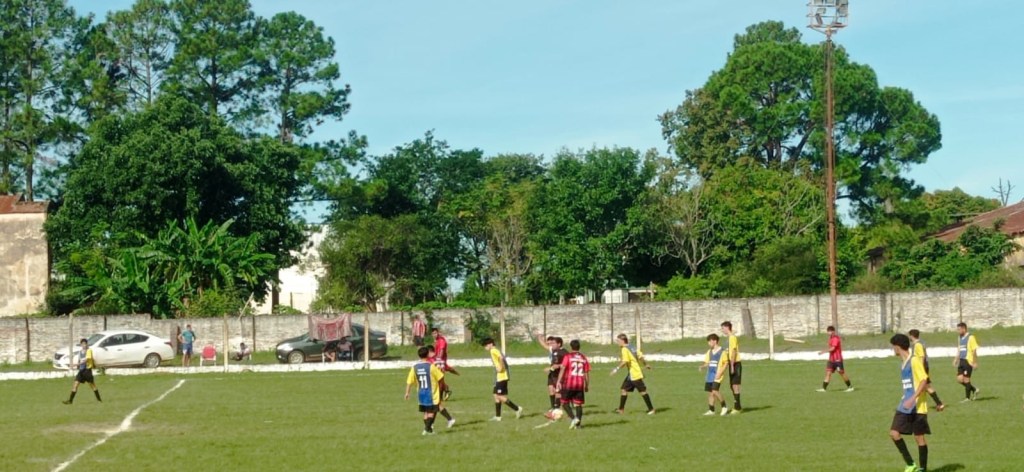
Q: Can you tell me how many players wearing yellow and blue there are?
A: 9